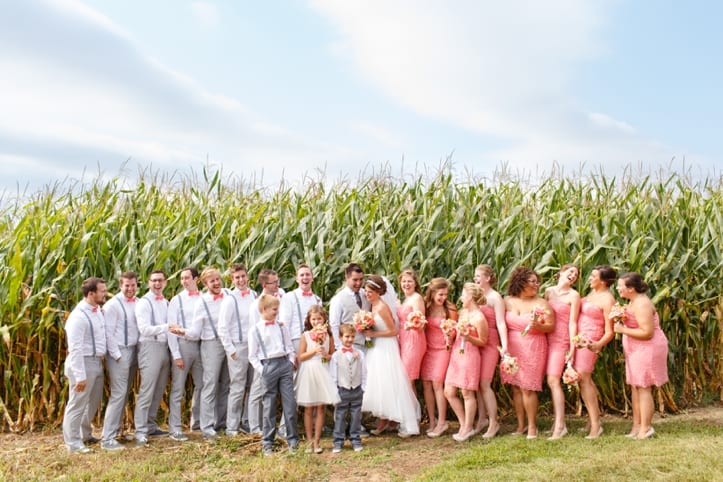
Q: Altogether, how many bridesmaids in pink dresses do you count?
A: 8